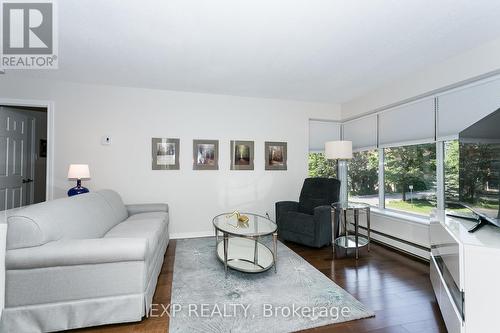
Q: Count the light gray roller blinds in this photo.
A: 4